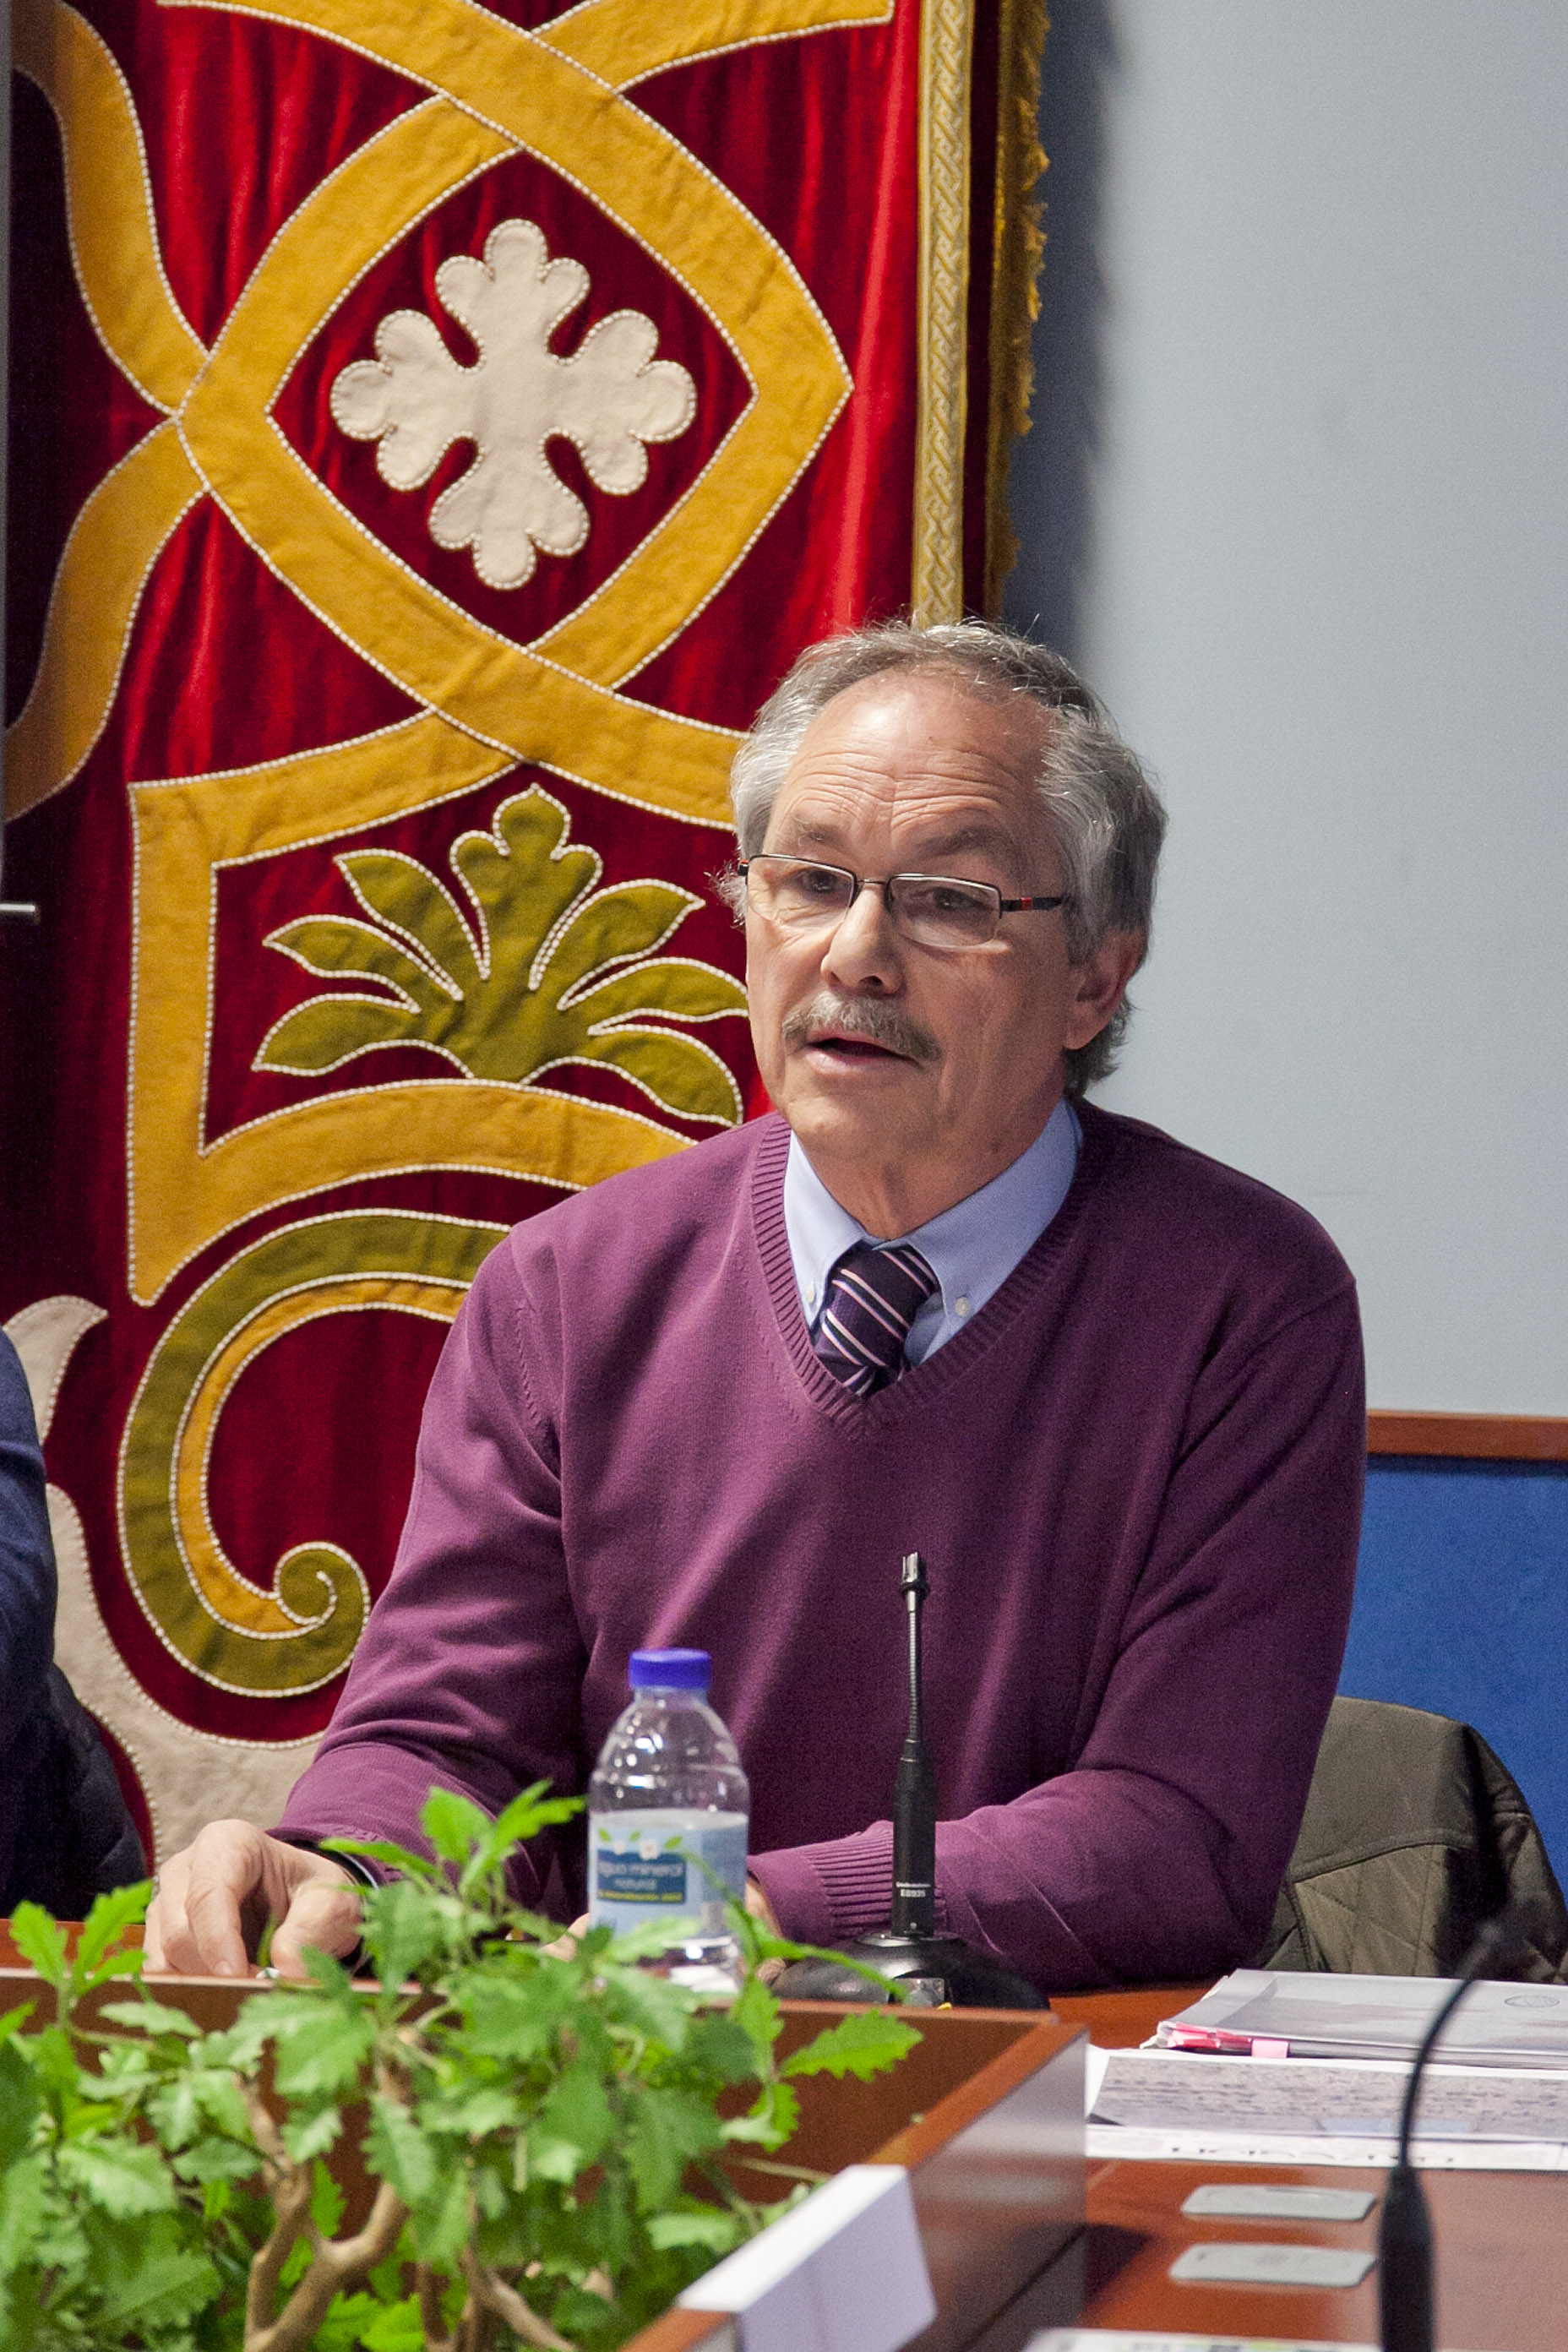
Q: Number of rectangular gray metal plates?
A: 2